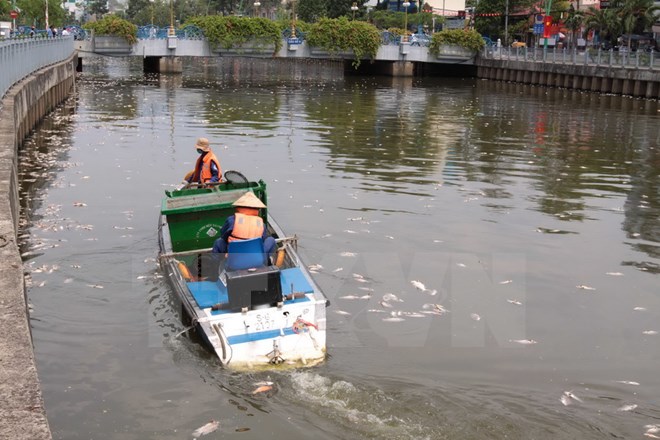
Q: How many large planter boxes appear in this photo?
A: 4